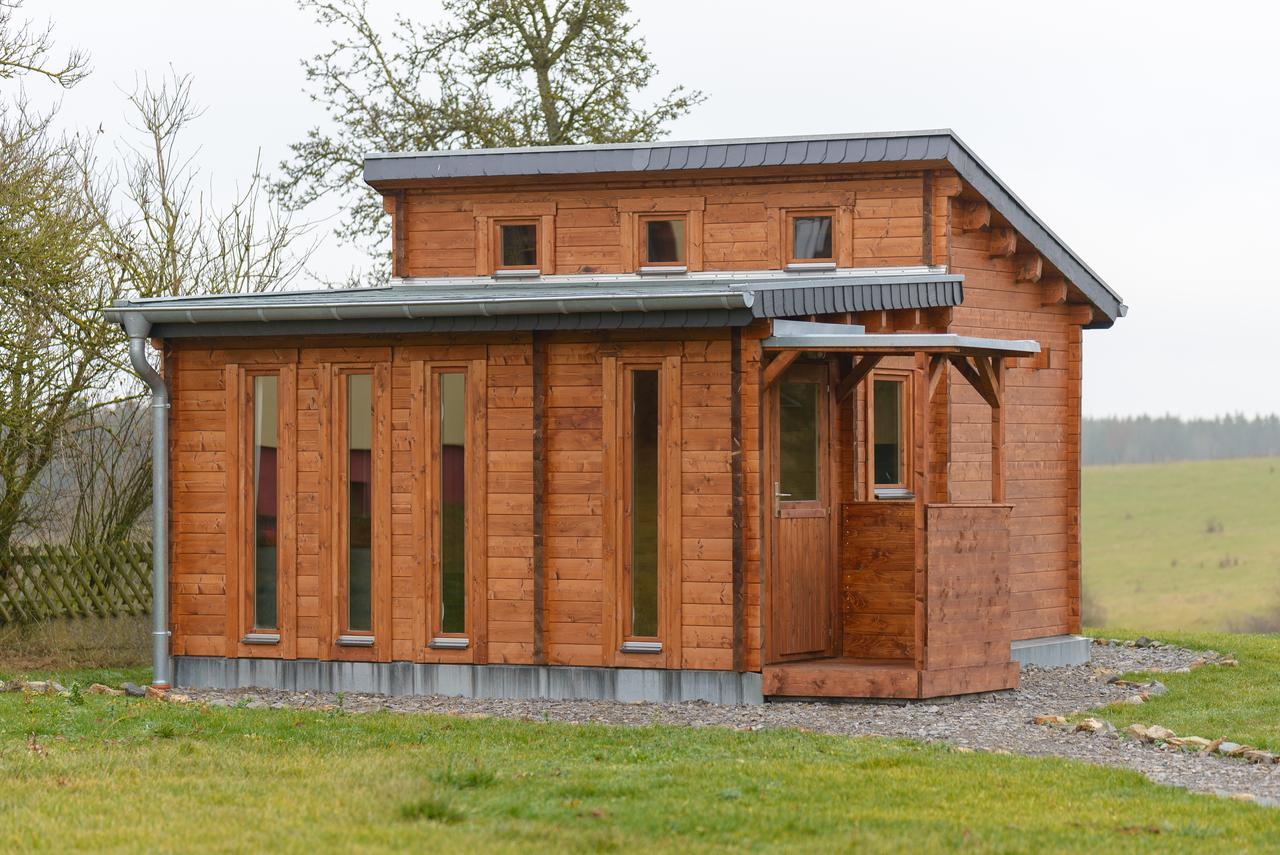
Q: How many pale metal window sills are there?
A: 8